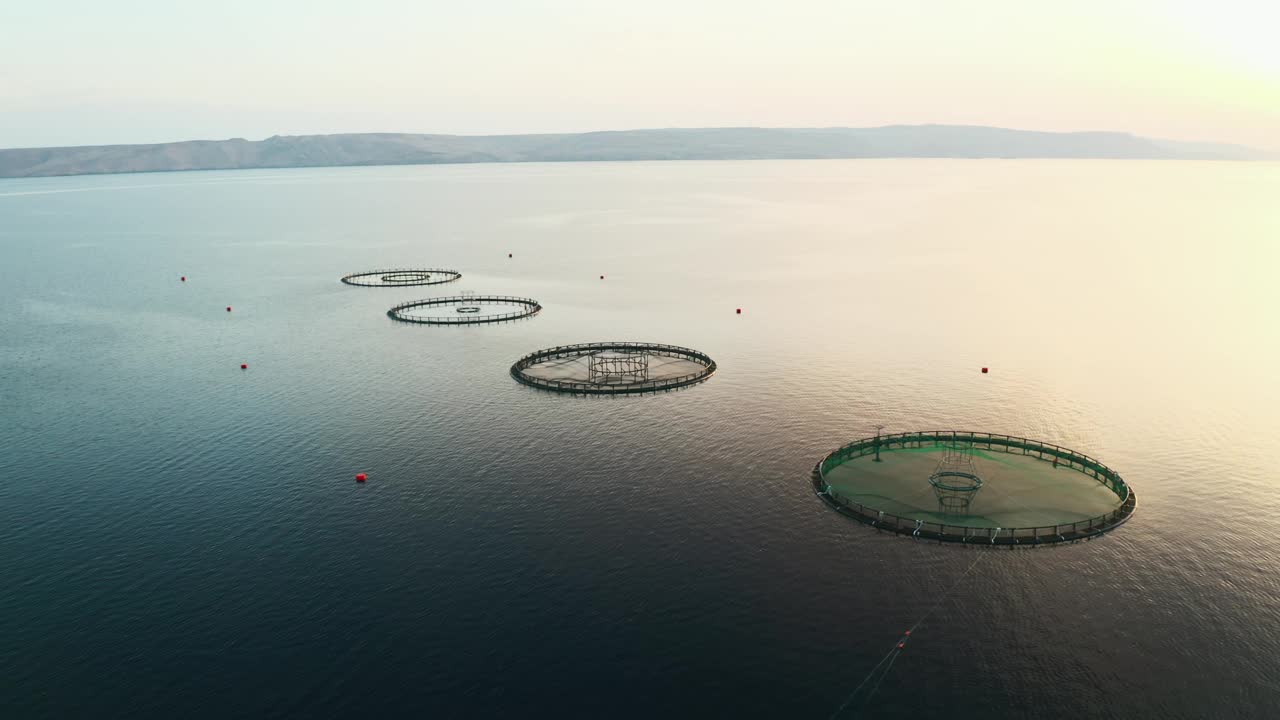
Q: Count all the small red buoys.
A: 8